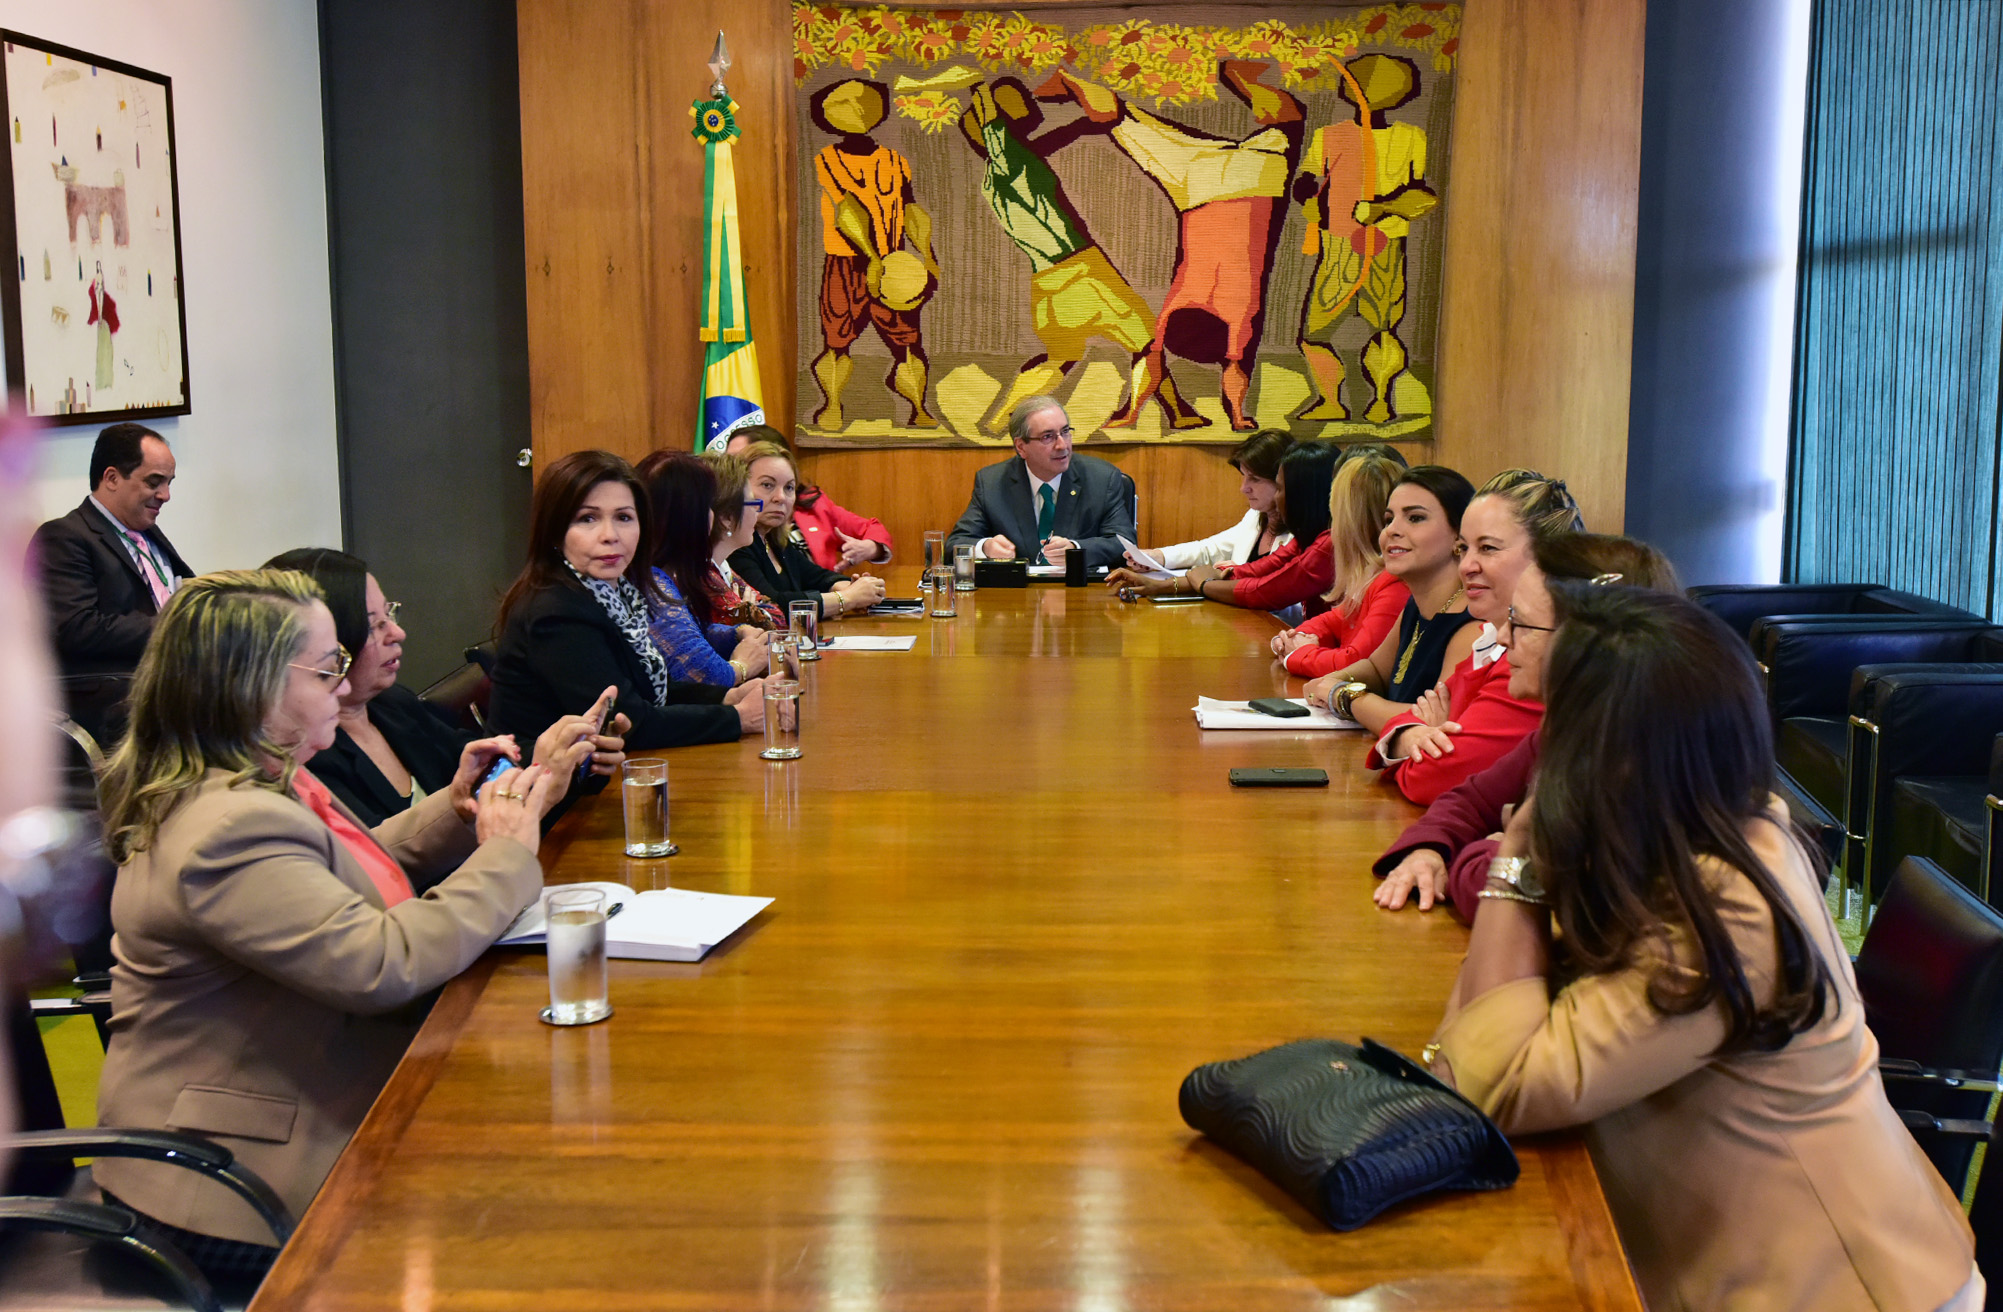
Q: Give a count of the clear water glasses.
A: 8